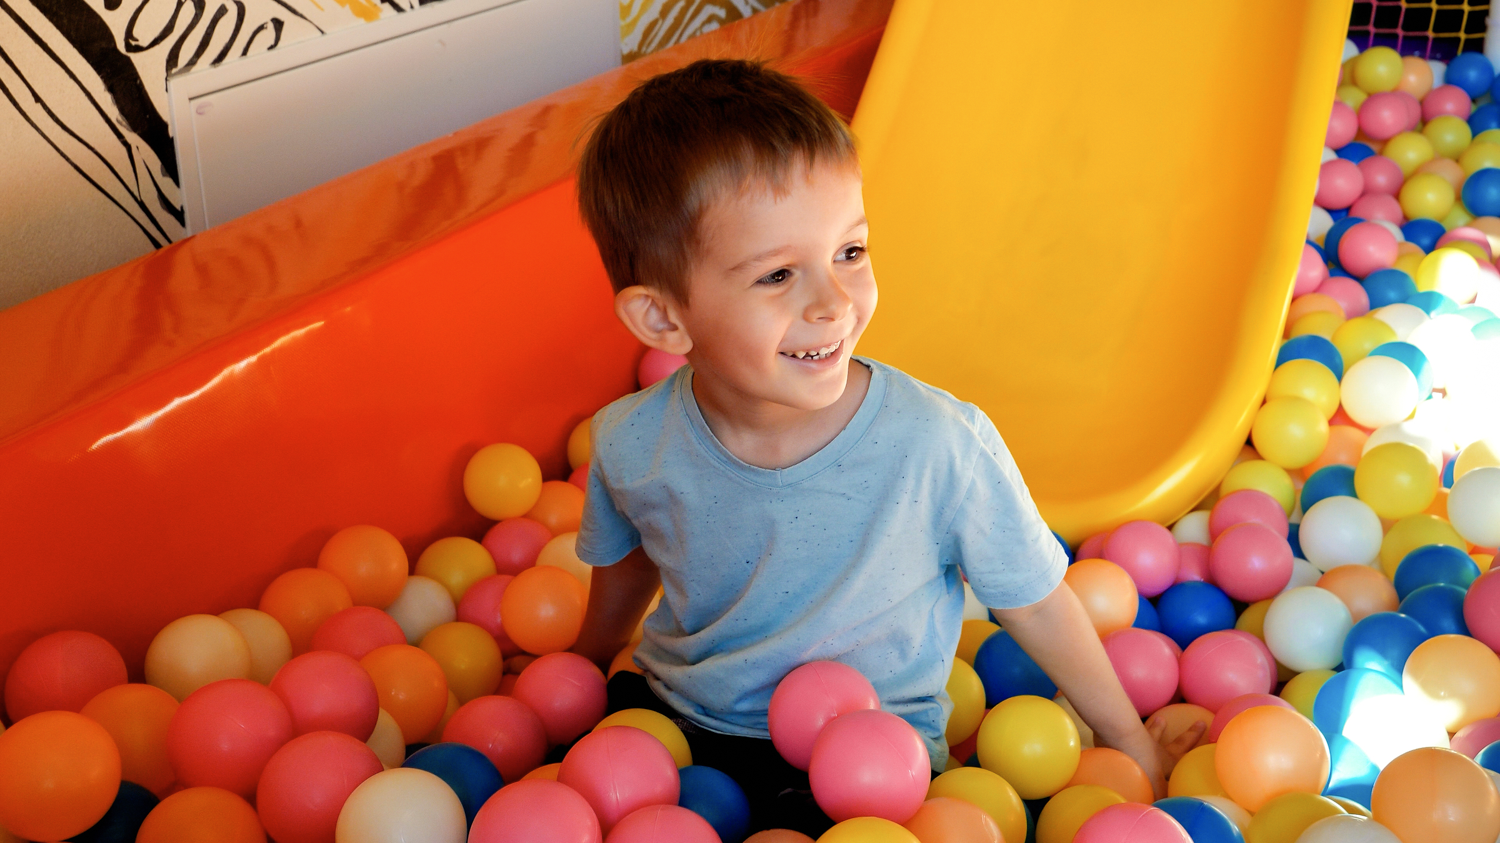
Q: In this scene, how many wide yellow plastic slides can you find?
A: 1